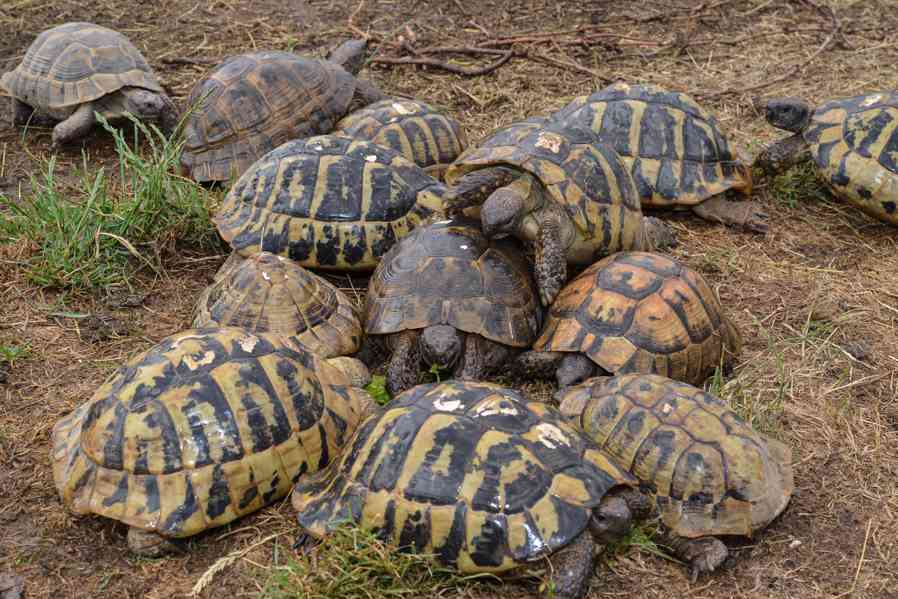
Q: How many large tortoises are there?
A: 13